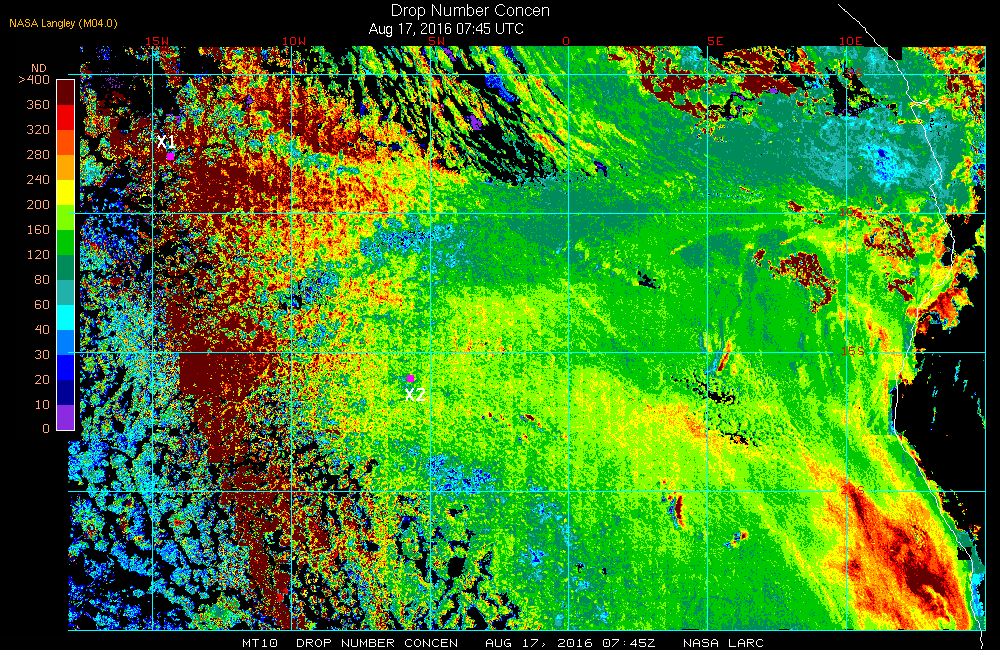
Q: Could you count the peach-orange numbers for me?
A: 15